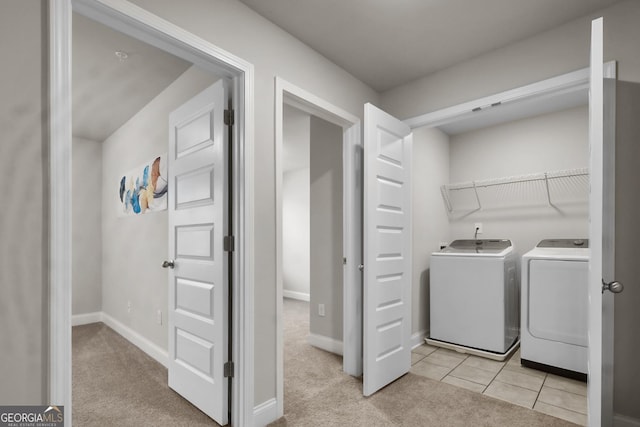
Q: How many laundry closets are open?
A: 1